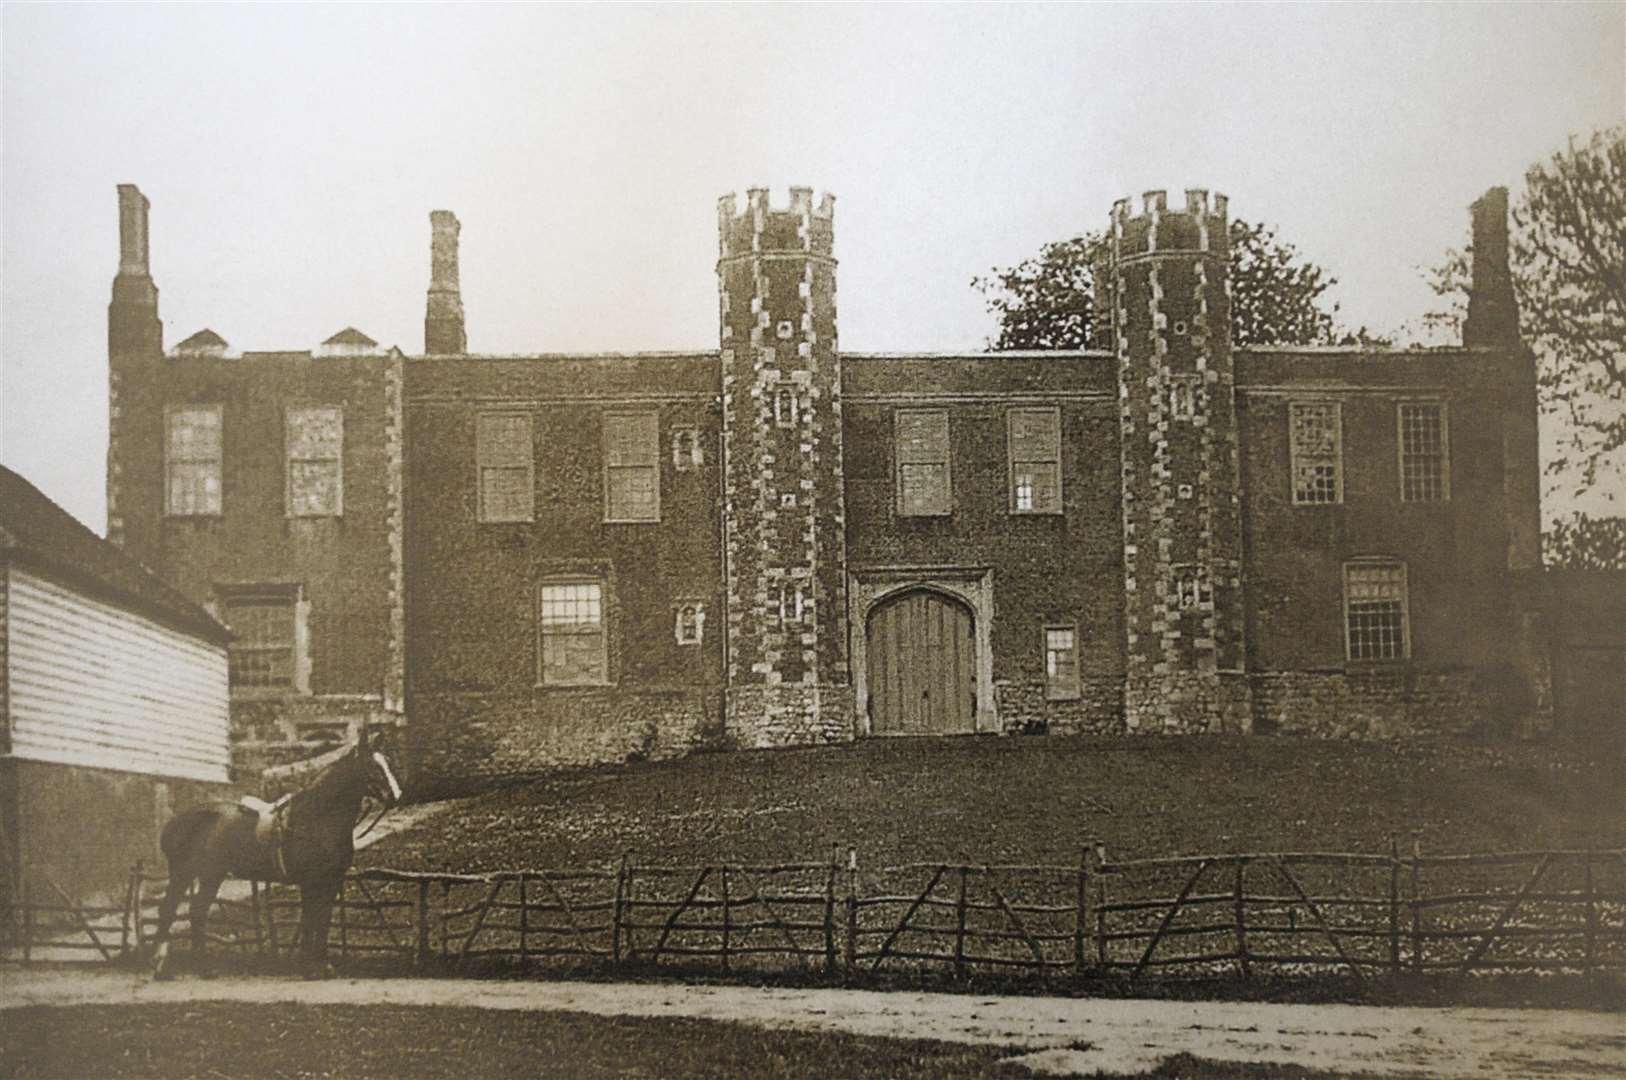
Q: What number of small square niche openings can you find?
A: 4